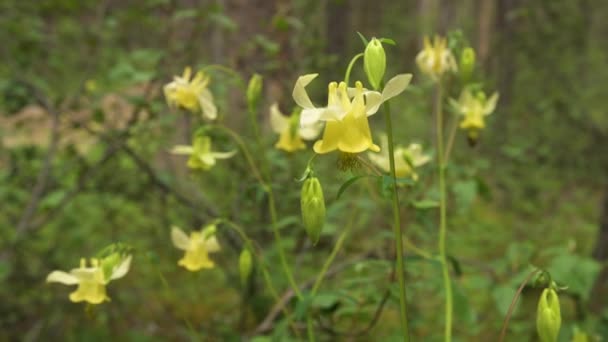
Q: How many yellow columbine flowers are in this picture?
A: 9